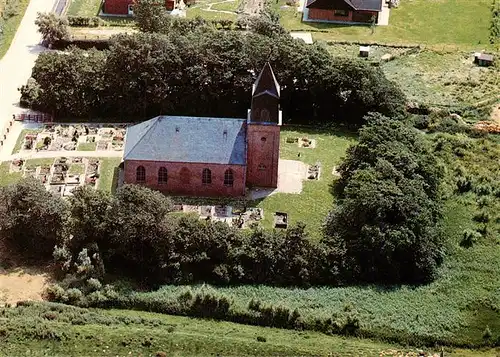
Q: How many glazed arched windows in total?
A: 4